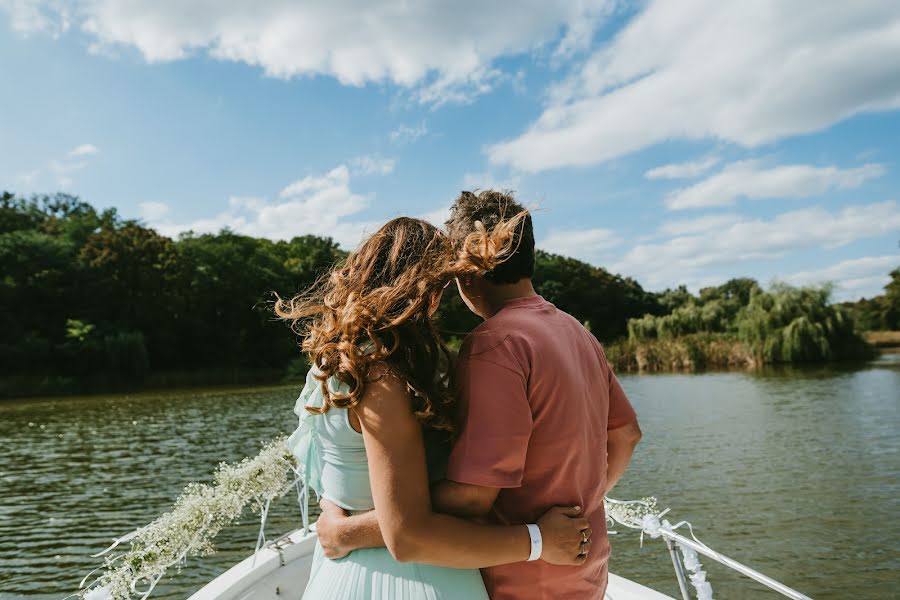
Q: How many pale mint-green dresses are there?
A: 1